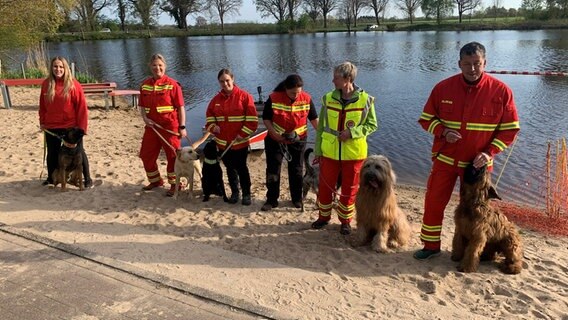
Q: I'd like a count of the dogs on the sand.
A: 6